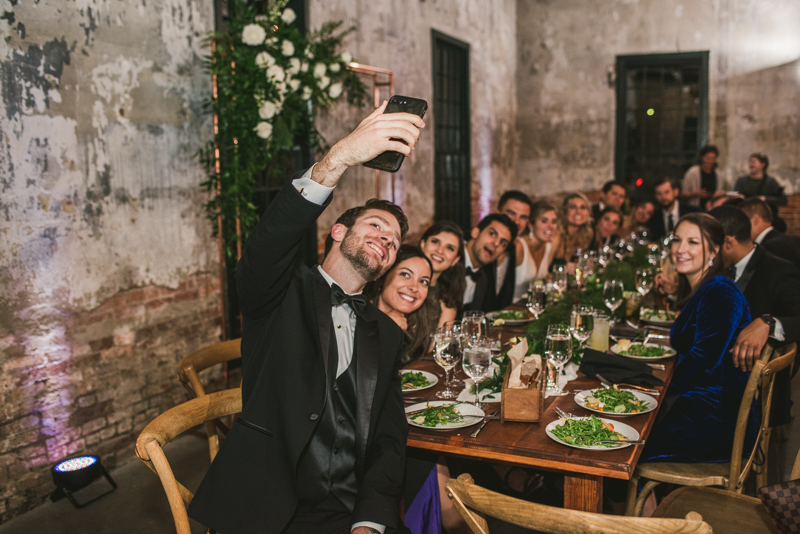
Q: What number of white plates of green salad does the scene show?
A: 7